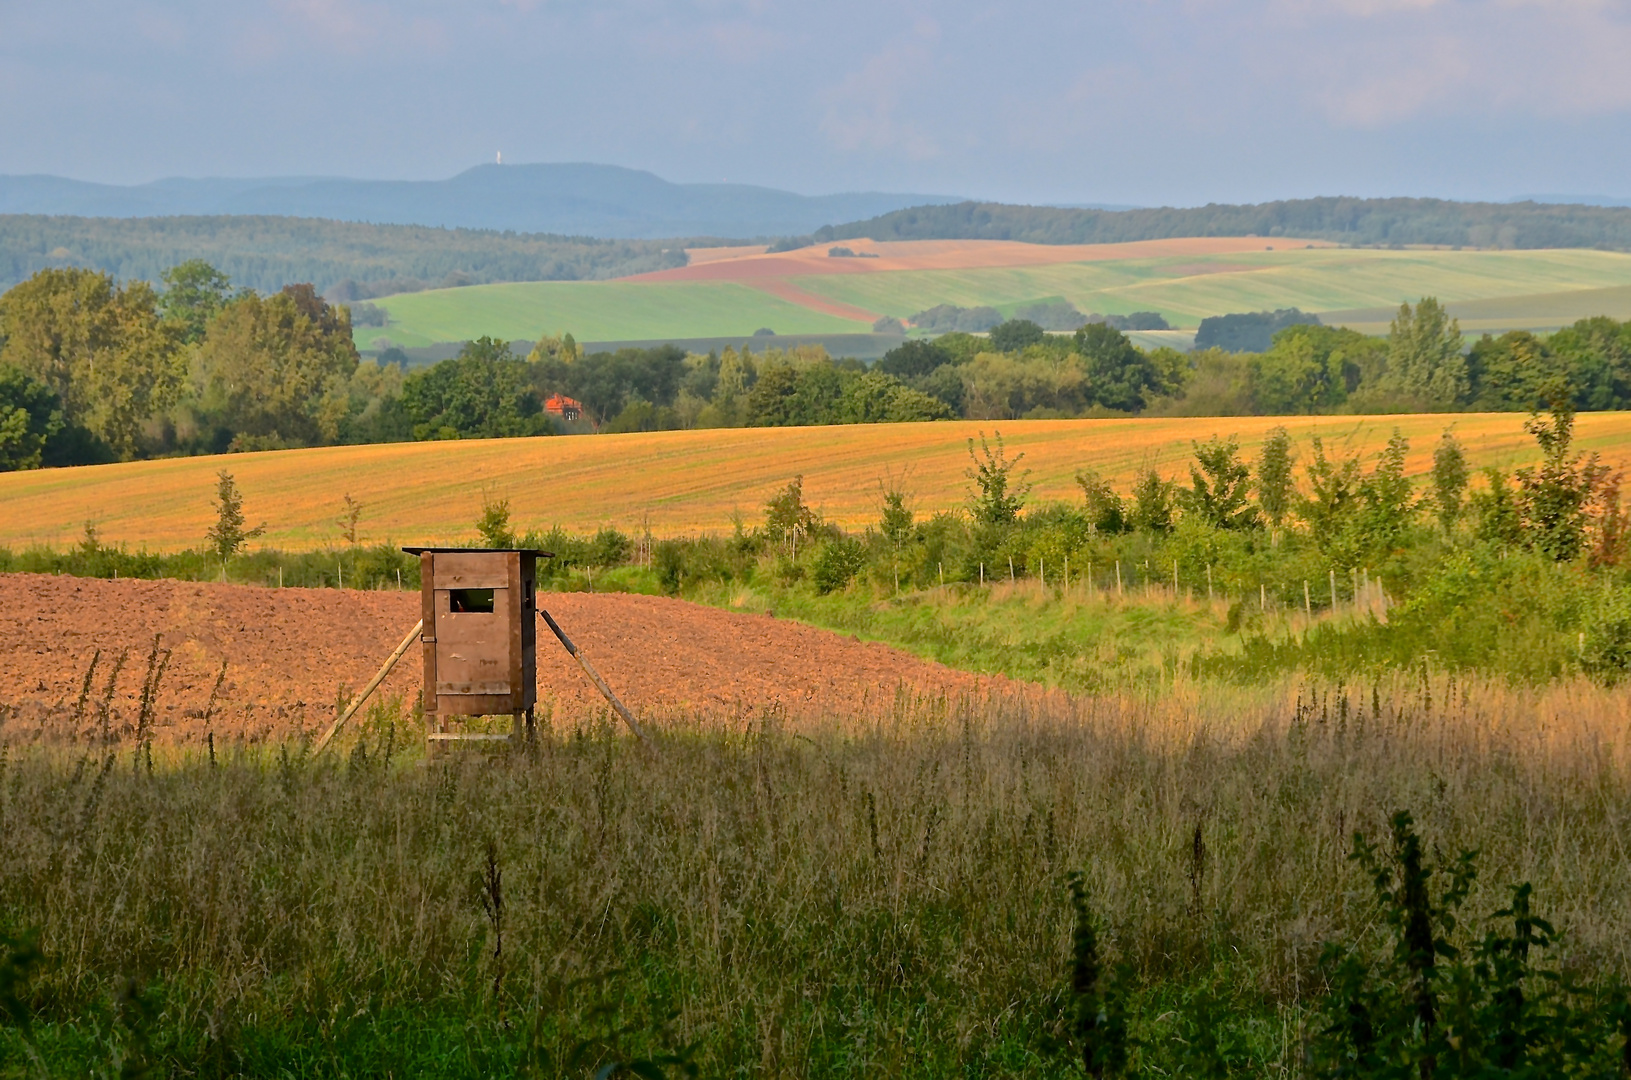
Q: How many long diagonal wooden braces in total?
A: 2